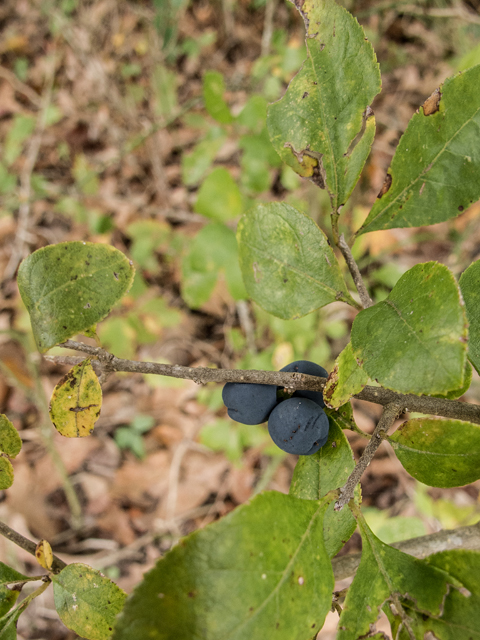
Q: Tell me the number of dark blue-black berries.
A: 3